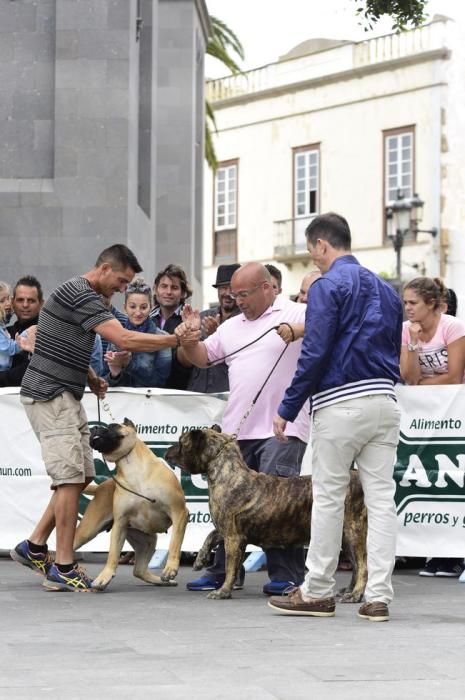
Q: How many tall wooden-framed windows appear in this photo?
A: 3